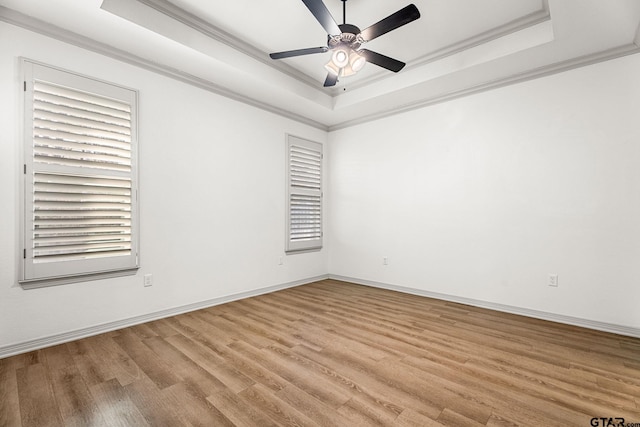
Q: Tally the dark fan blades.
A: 5